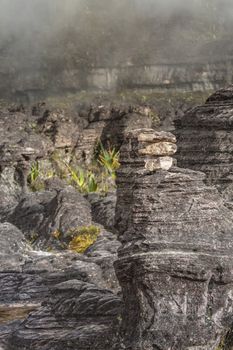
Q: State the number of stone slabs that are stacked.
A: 3